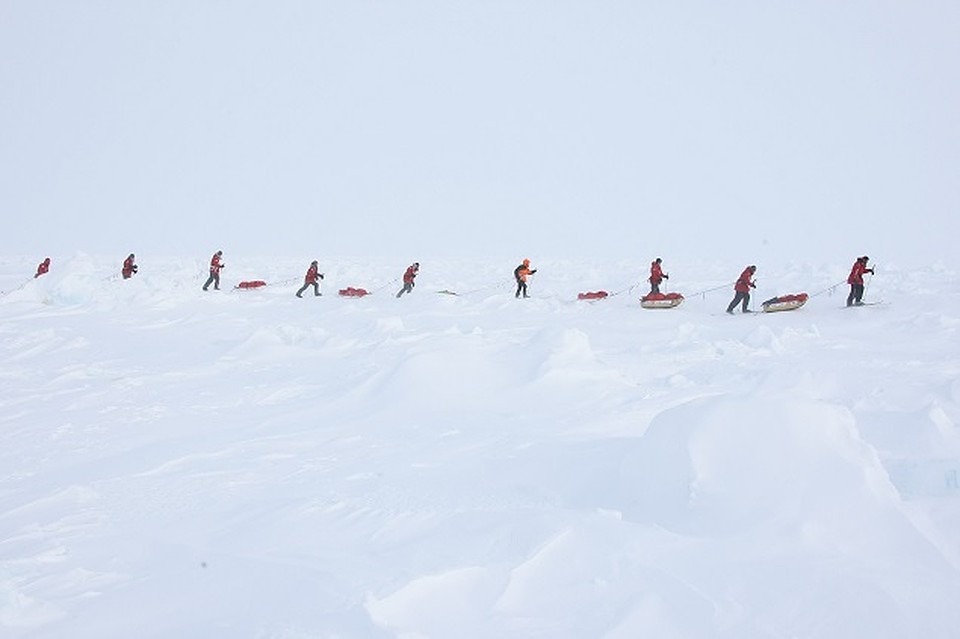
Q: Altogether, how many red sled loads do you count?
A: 5